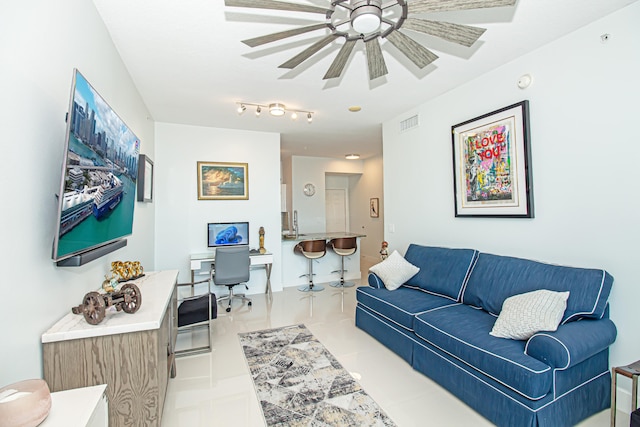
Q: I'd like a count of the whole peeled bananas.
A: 0